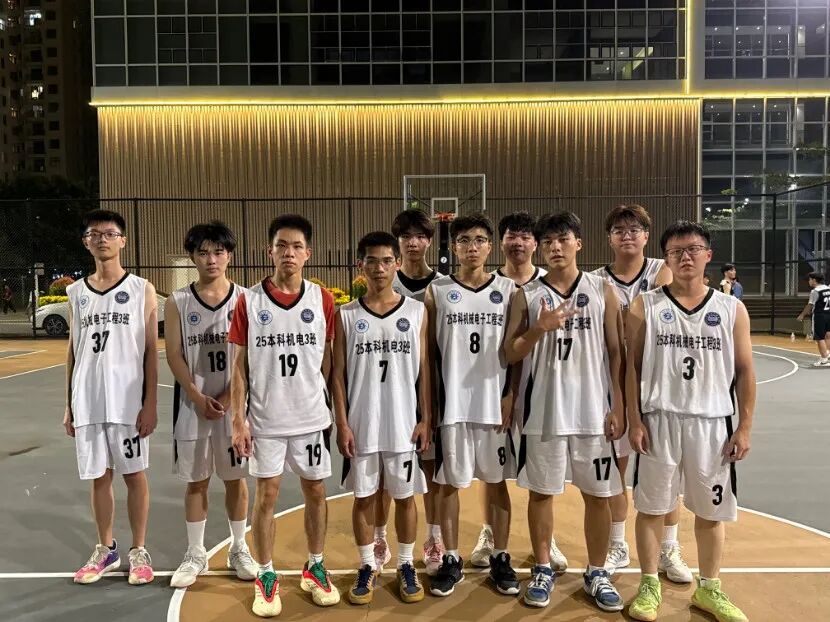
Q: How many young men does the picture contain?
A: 10